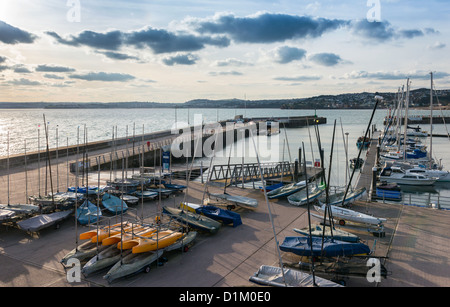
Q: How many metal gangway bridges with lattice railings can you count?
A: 1